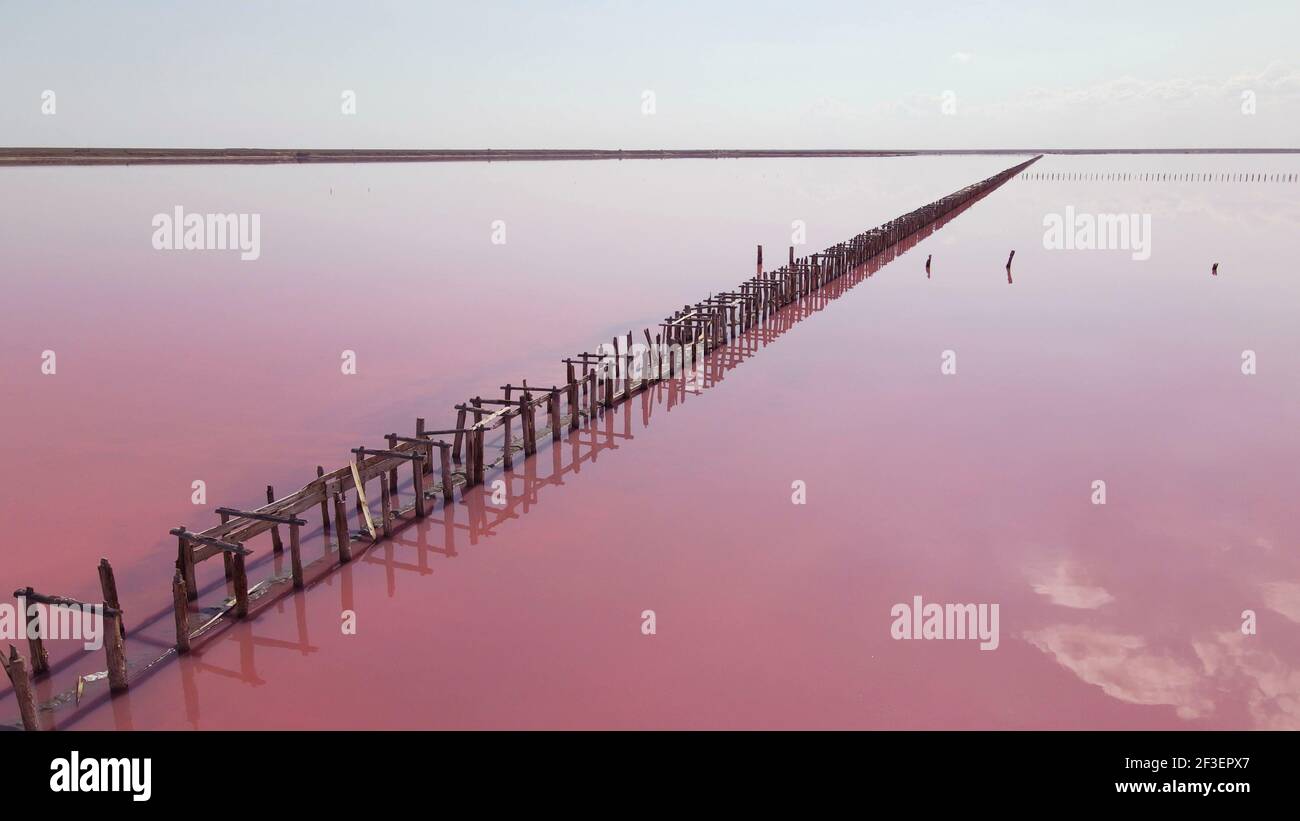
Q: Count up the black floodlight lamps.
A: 0